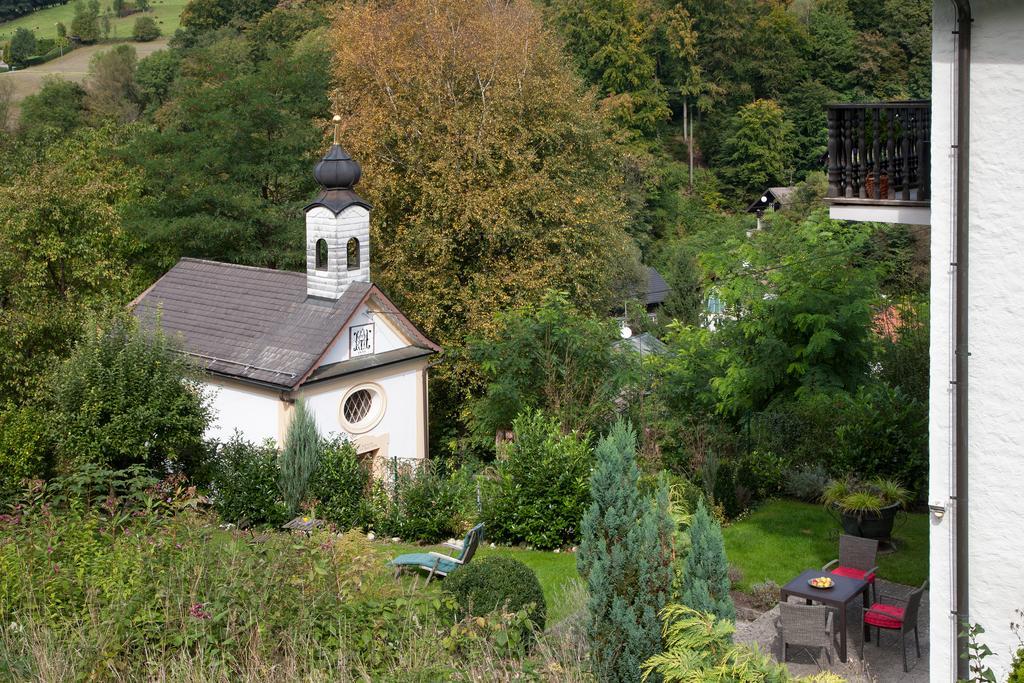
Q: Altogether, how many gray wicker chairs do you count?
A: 3